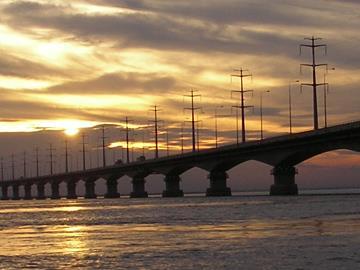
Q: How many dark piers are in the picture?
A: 12